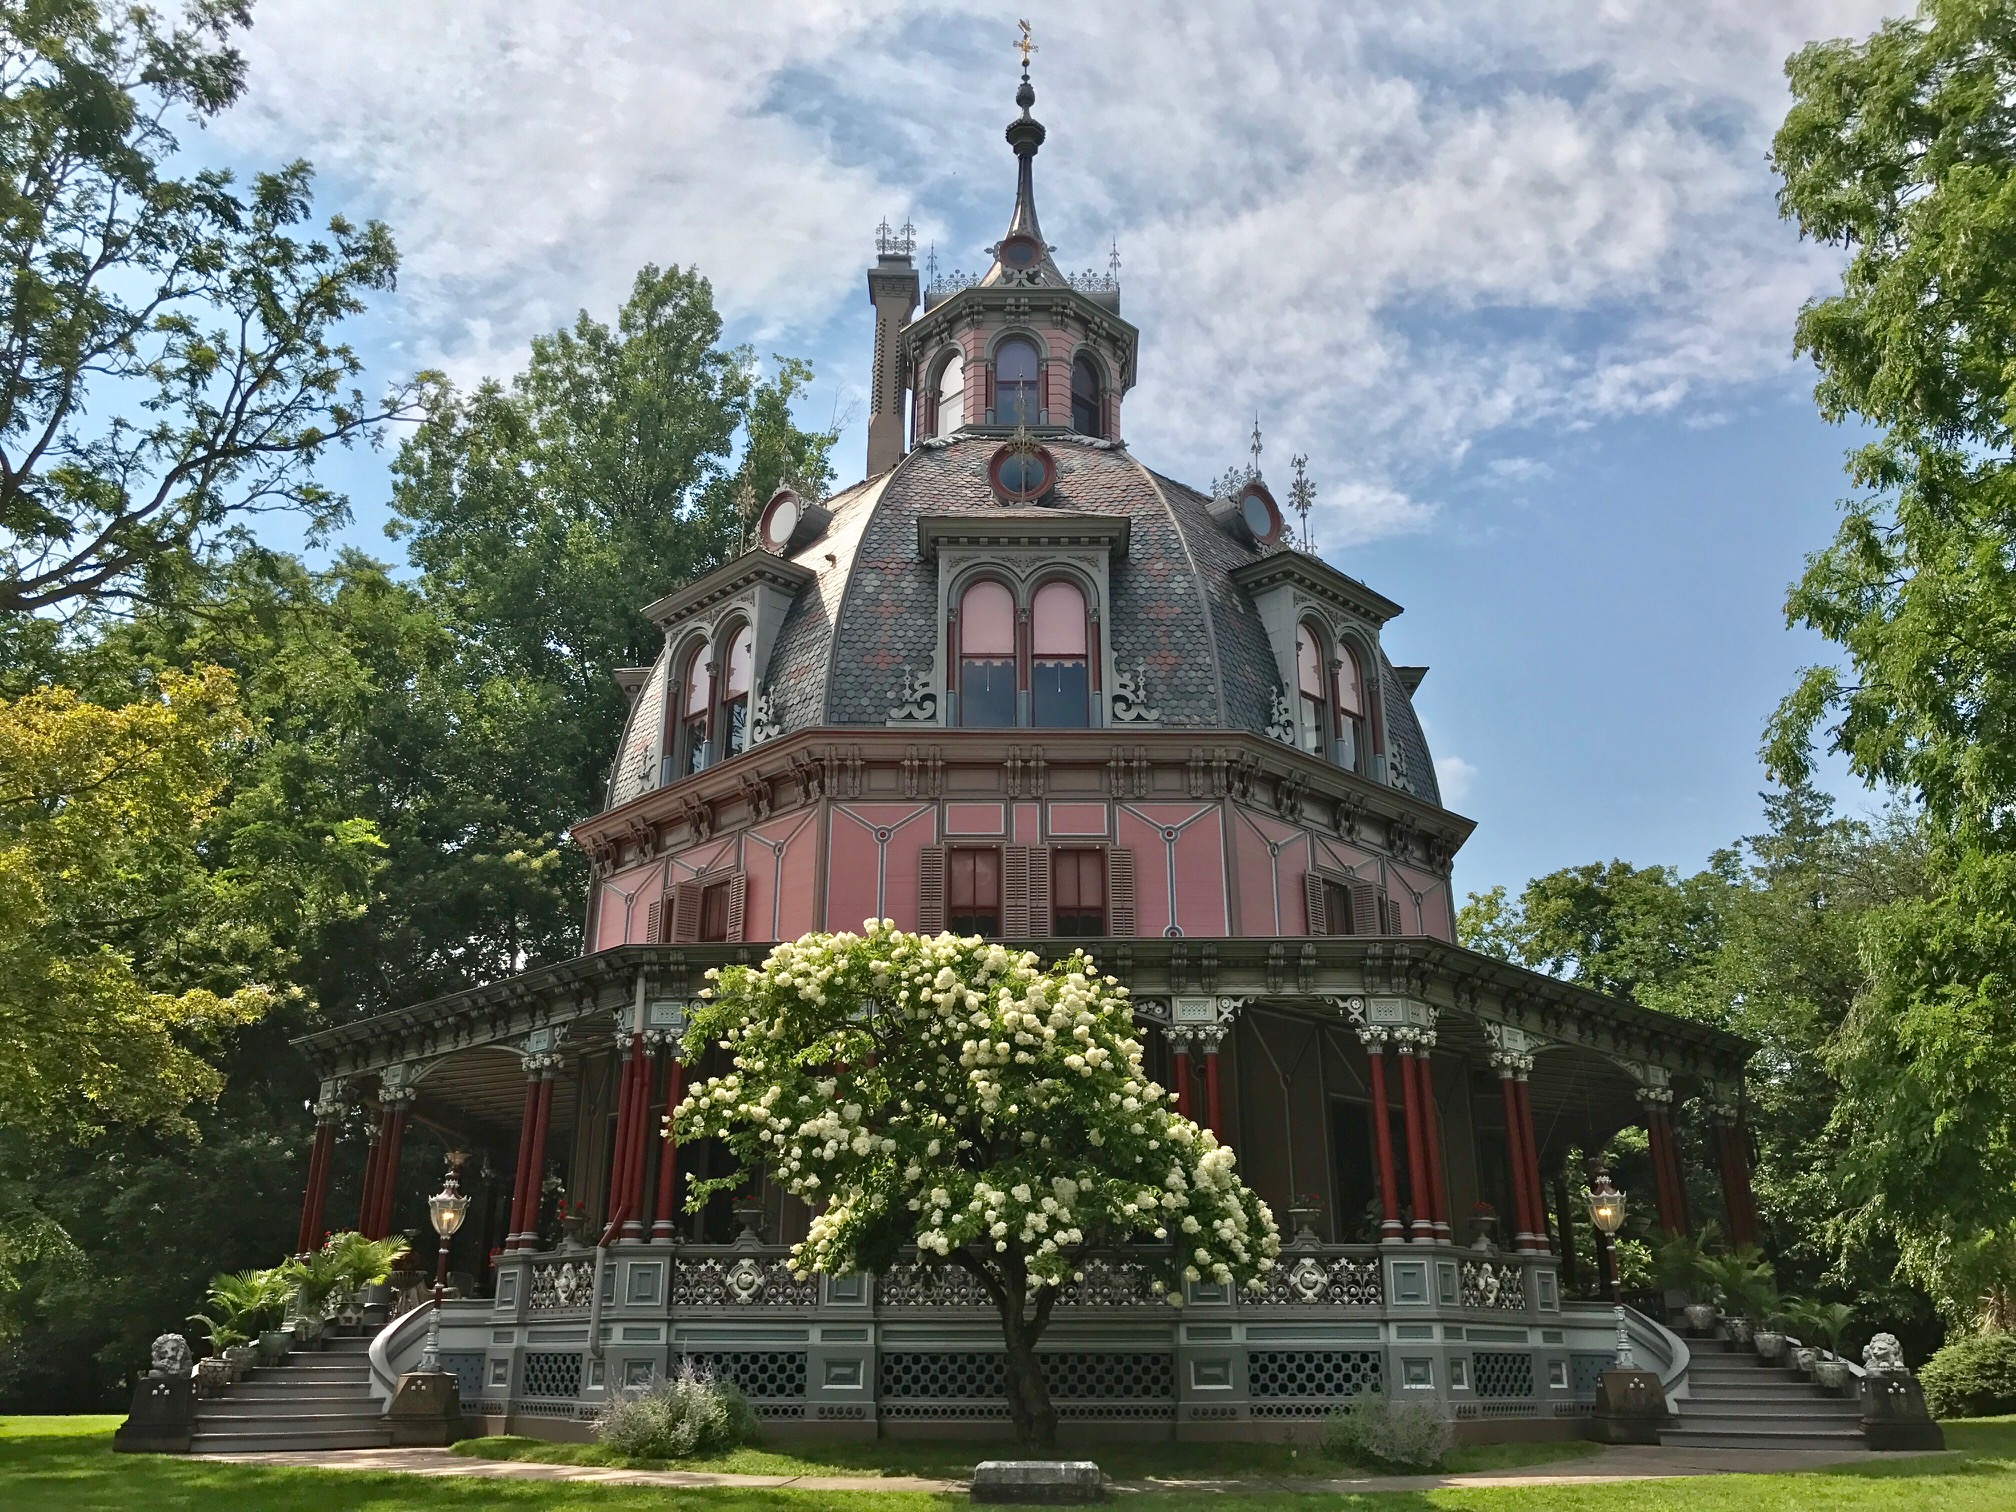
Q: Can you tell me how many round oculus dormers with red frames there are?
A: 4